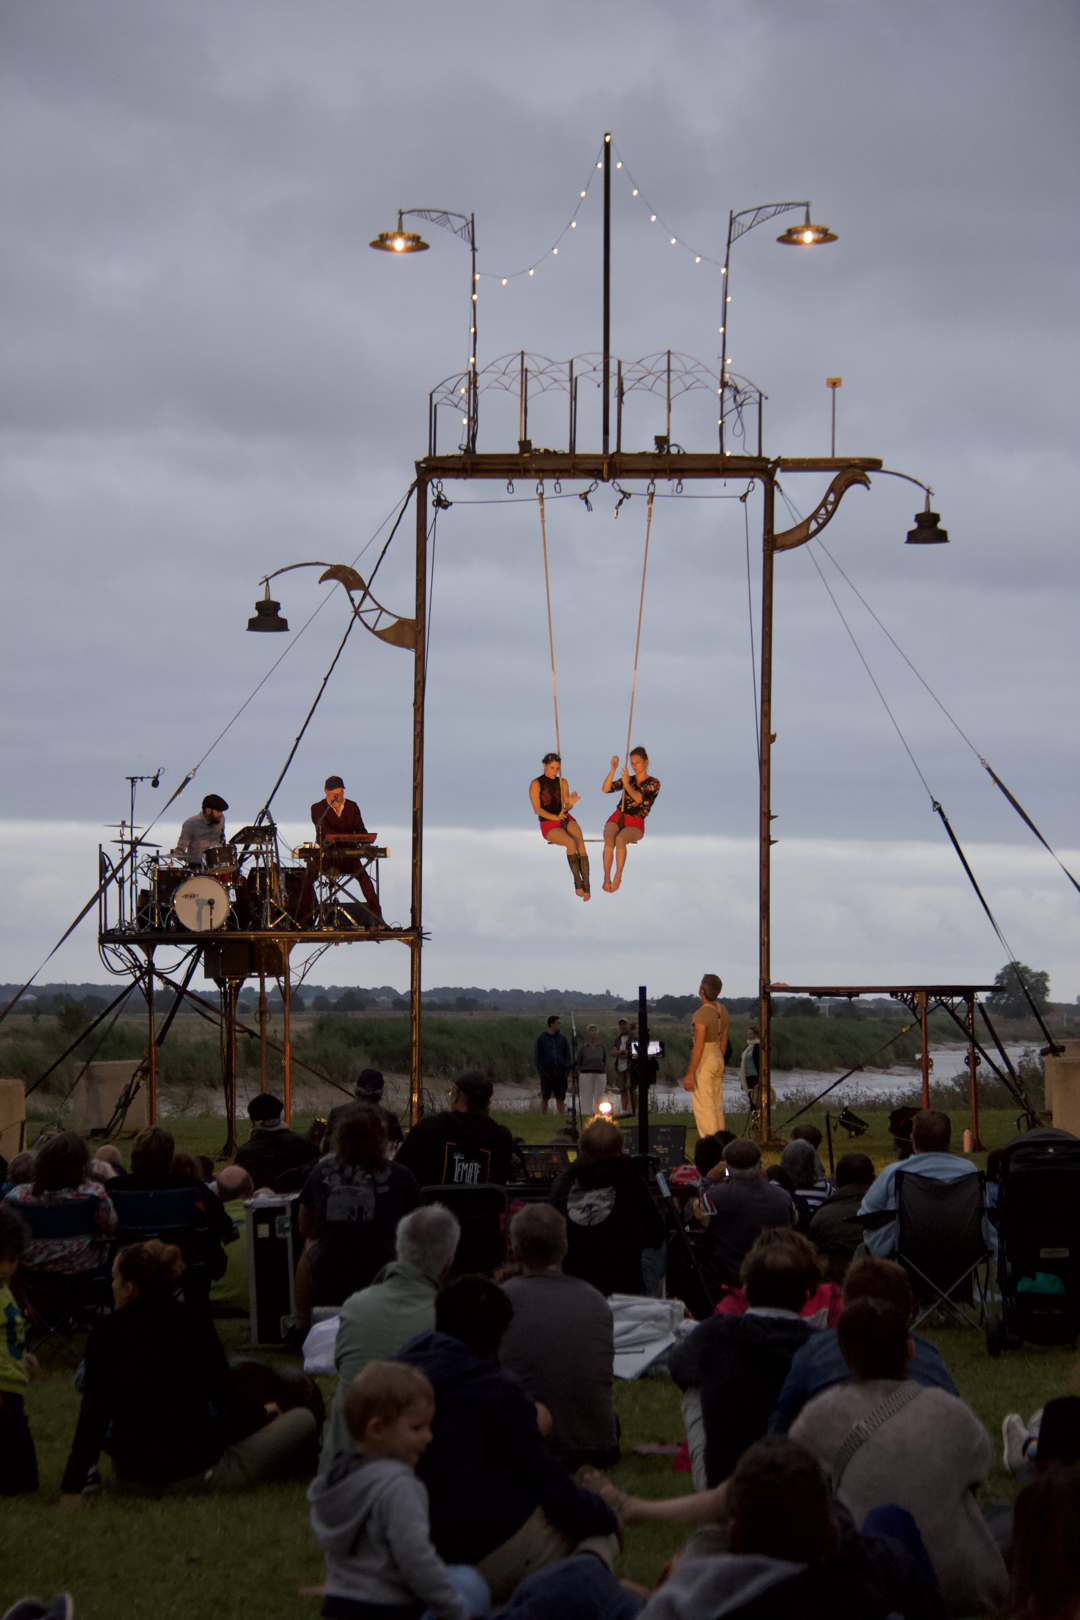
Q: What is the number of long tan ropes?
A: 2